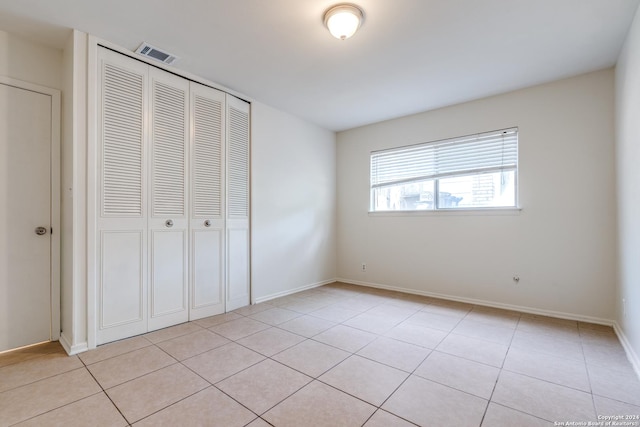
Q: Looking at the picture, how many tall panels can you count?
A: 4